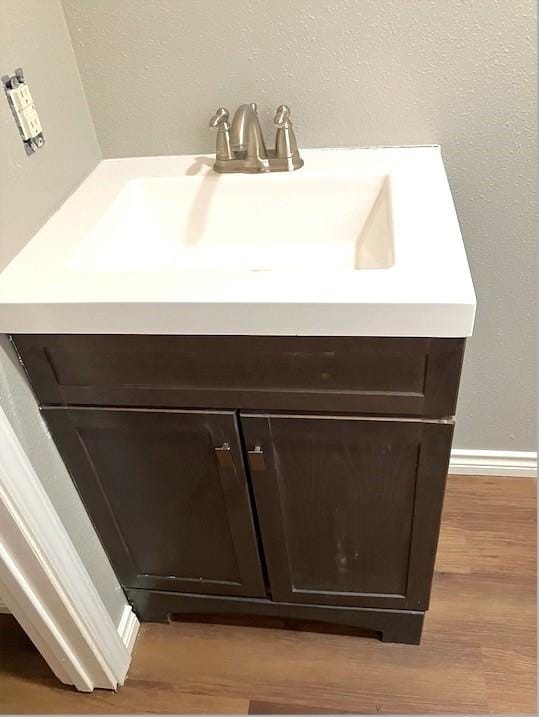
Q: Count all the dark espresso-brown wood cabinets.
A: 1